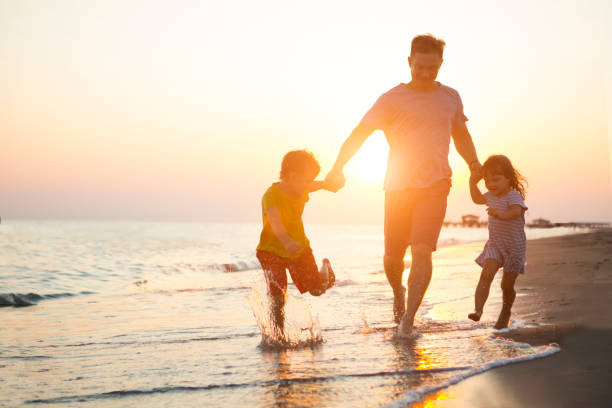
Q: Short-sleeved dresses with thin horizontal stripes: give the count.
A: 1